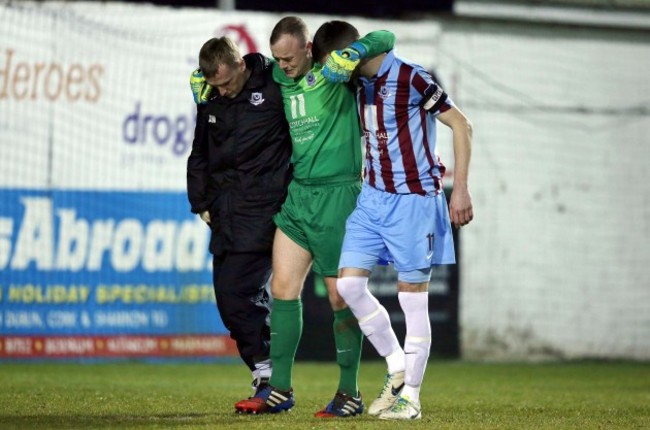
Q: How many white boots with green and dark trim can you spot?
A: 2